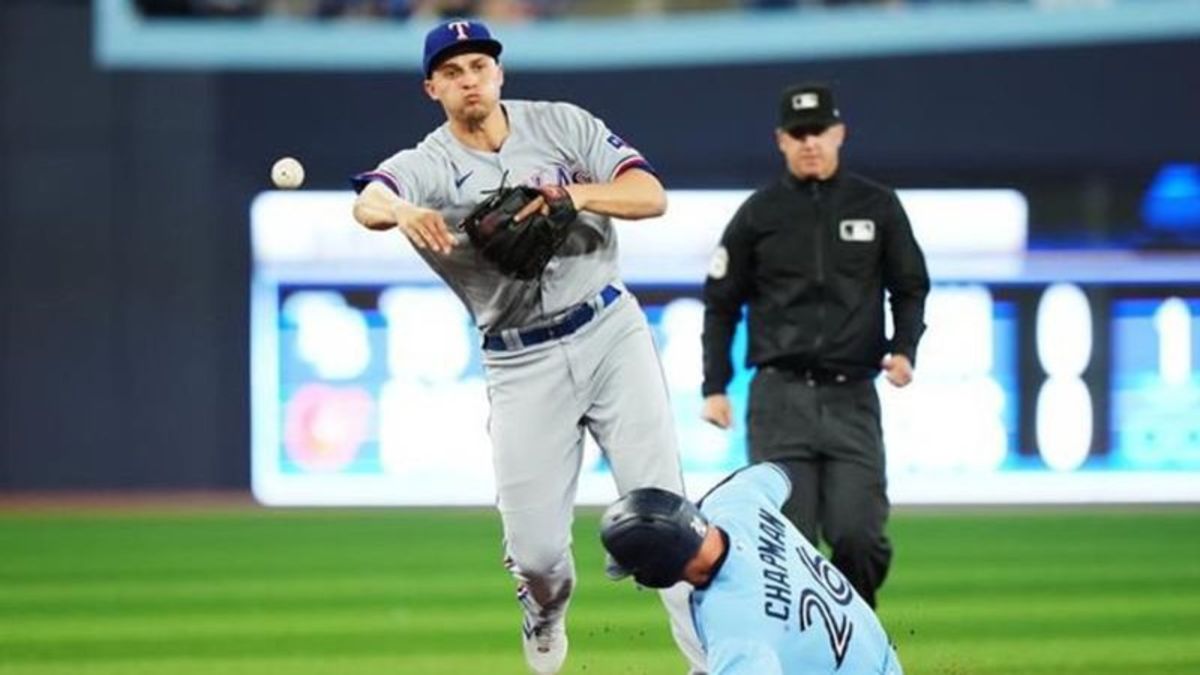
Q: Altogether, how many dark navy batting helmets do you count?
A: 1